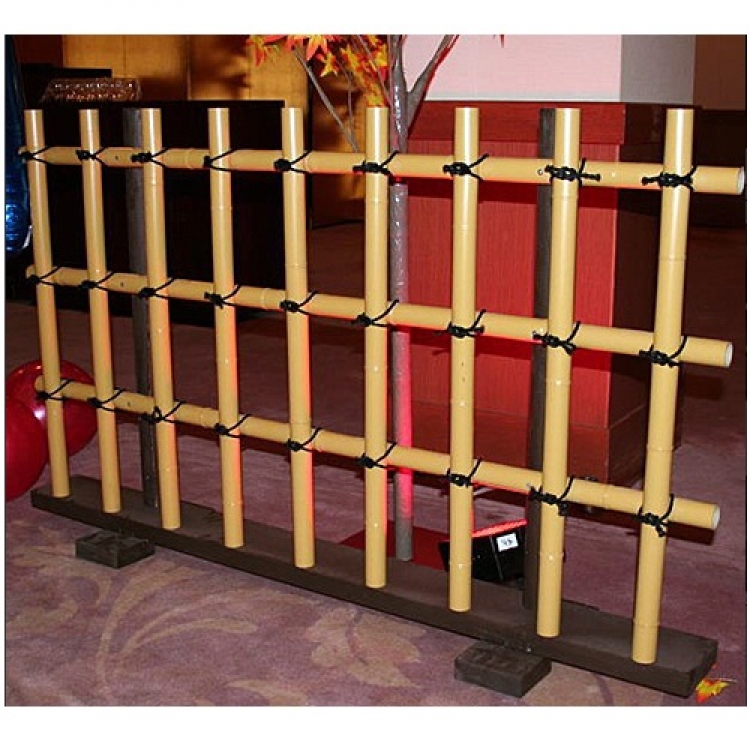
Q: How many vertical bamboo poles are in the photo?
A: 9